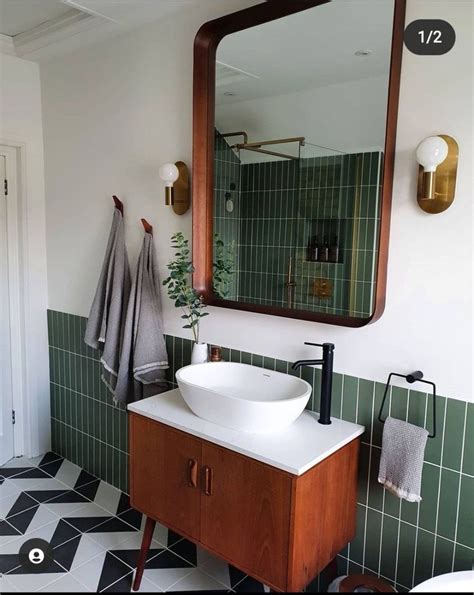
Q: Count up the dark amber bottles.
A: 3